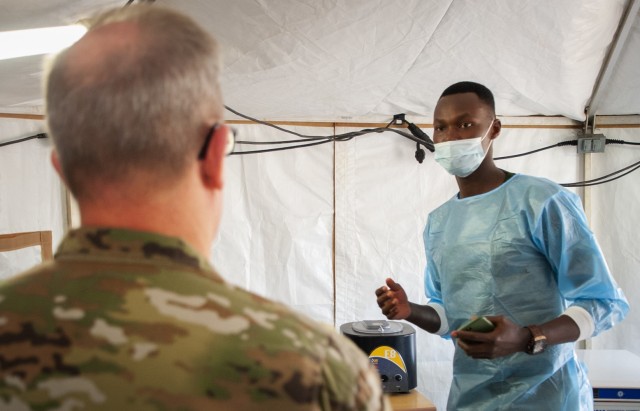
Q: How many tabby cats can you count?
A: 0